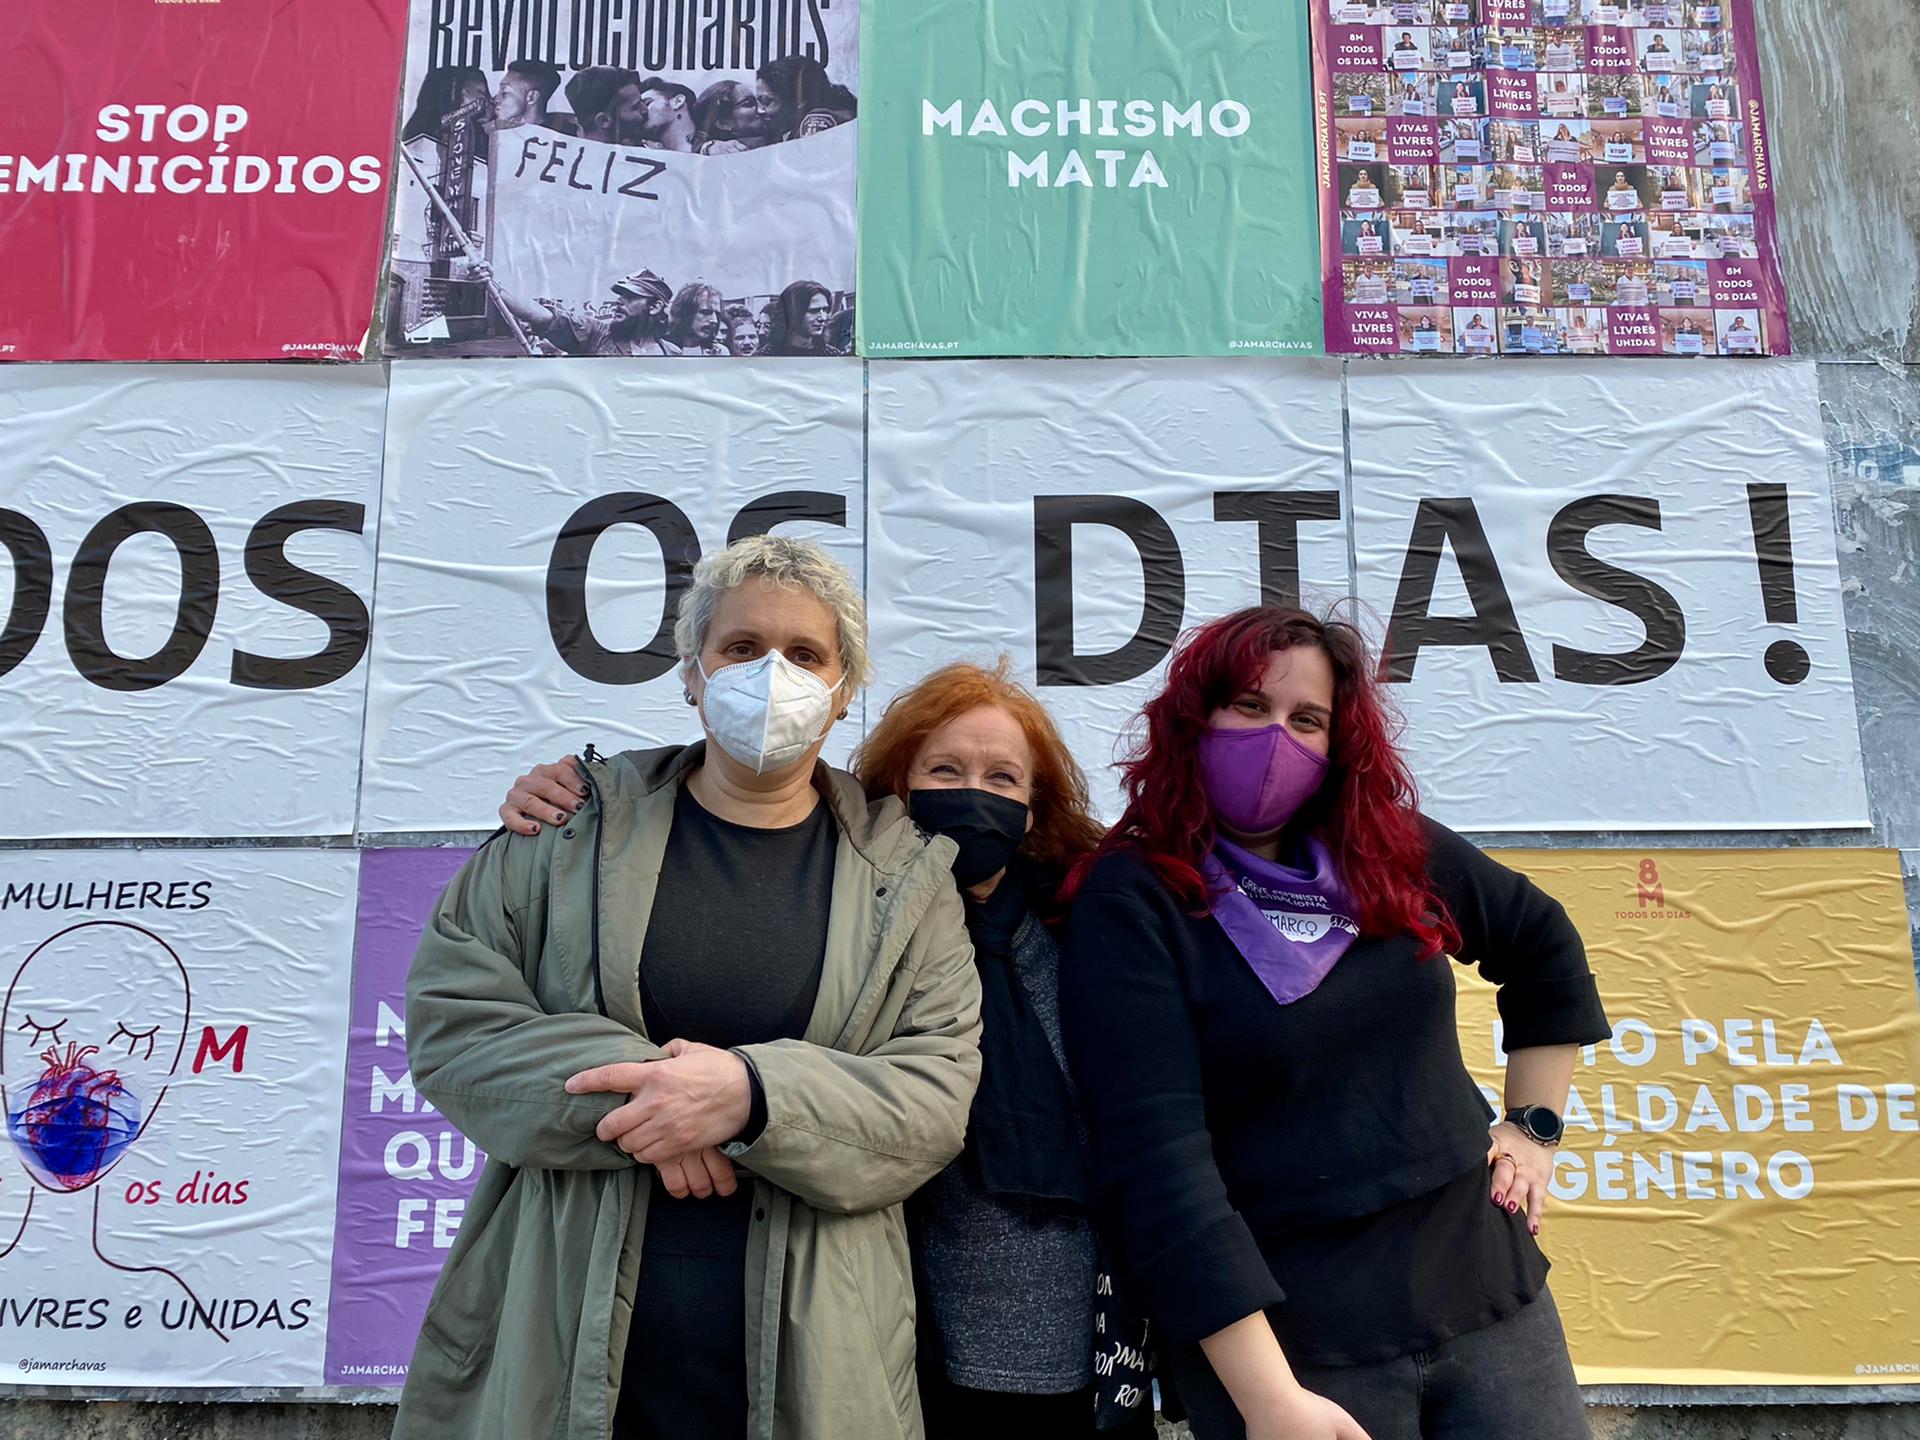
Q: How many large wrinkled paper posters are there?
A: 11